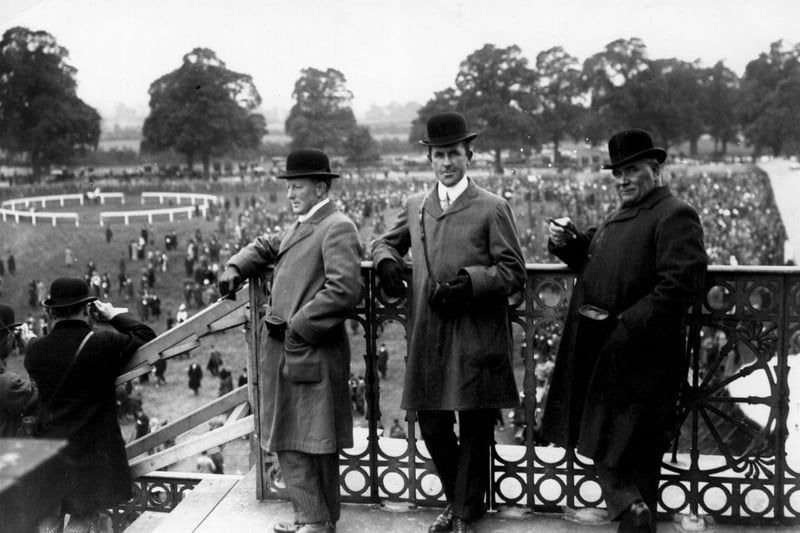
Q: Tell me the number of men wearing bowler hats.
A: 5